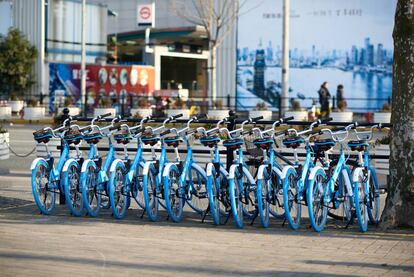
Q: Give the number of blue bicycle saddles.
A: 12